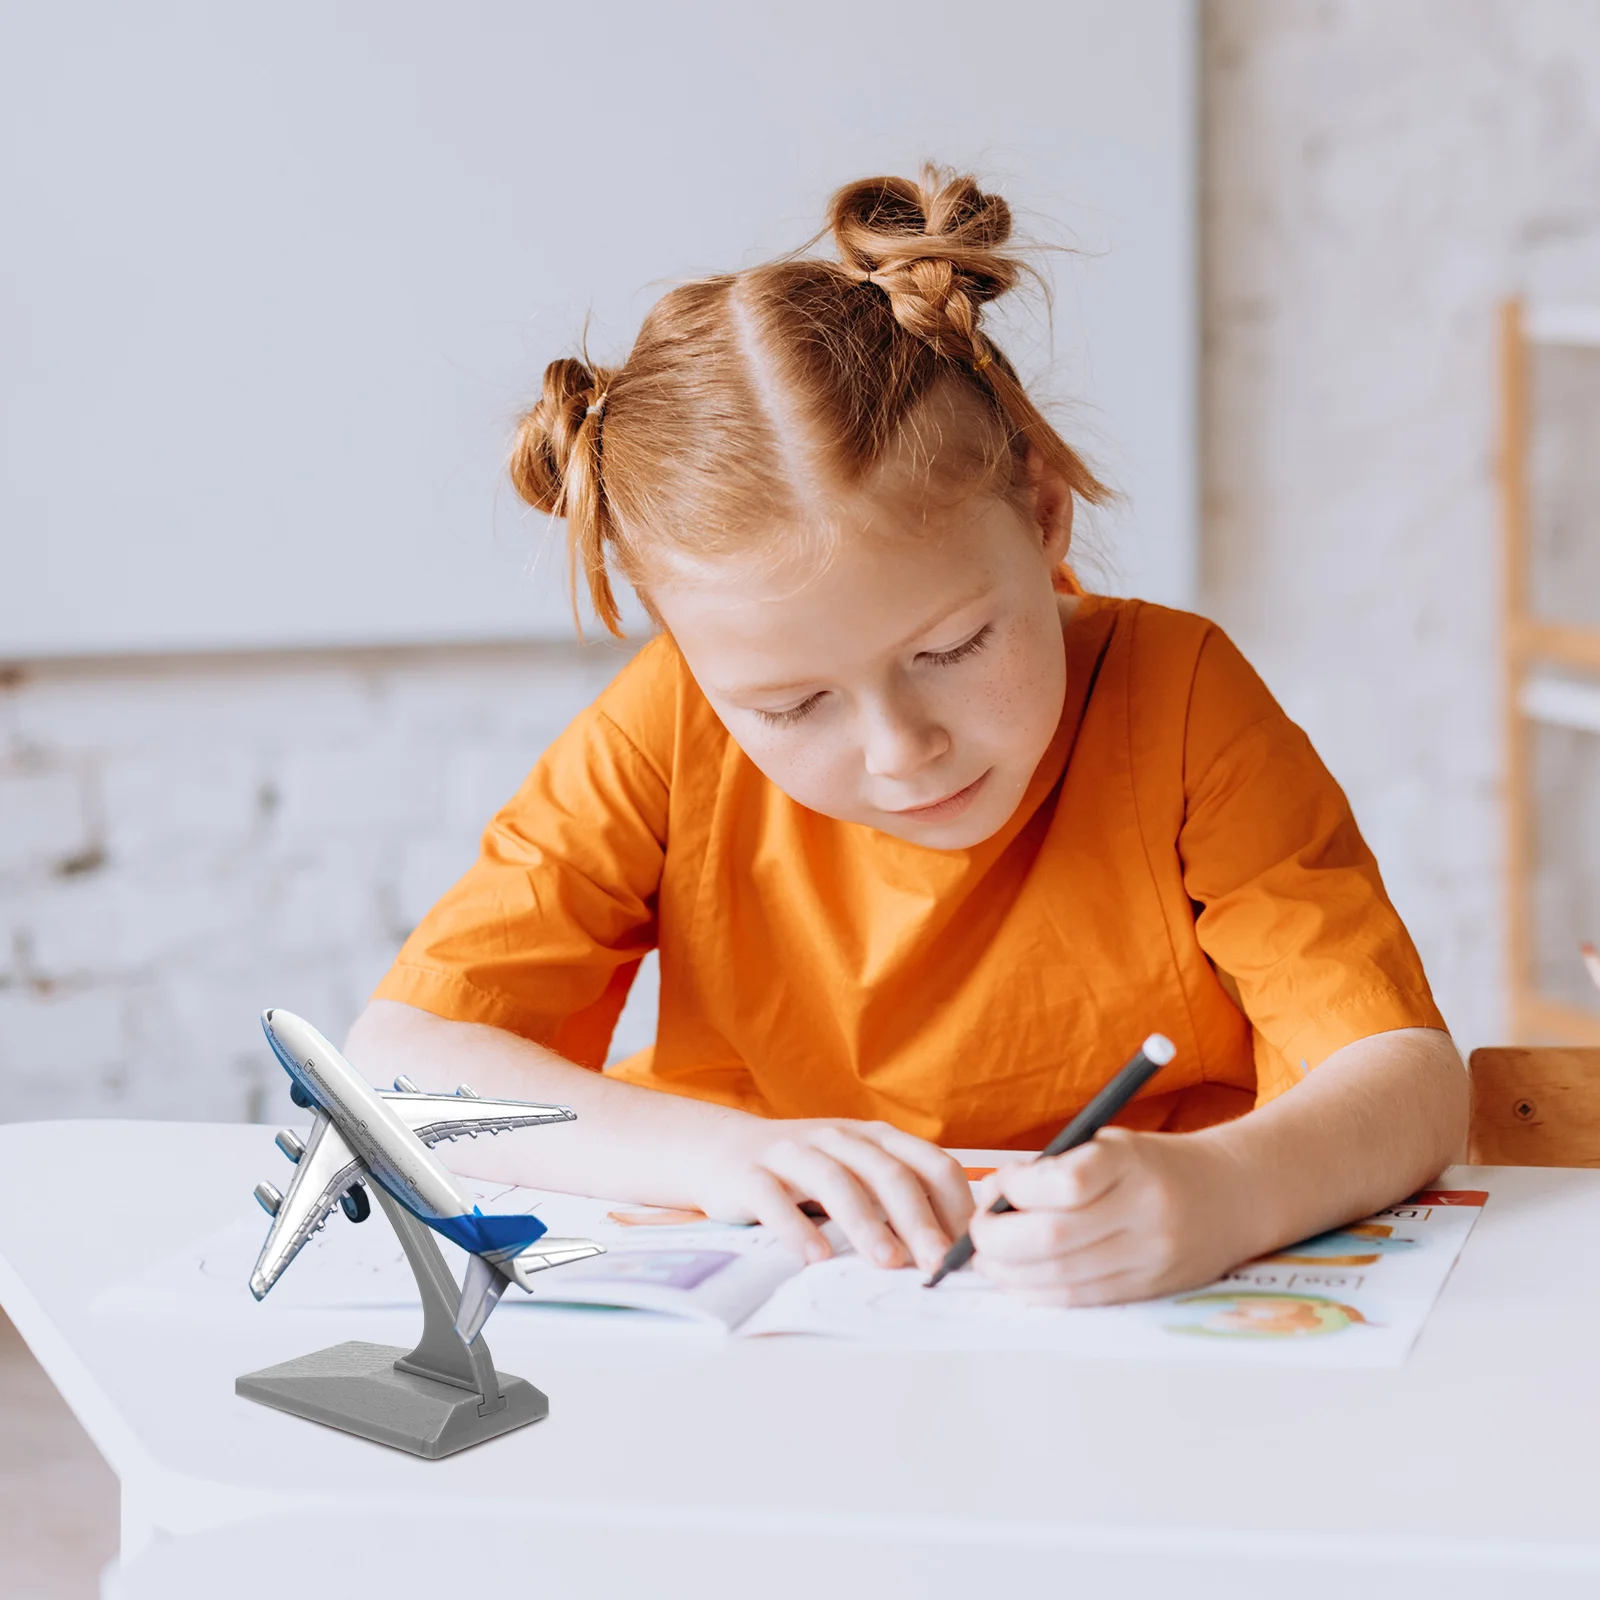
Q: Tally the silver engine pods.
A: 4